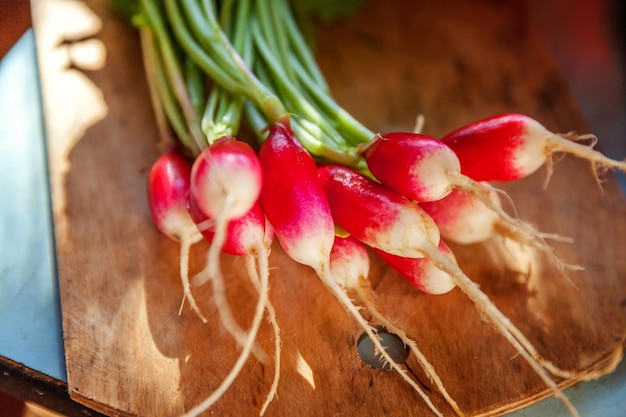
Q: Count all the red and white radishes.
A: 10